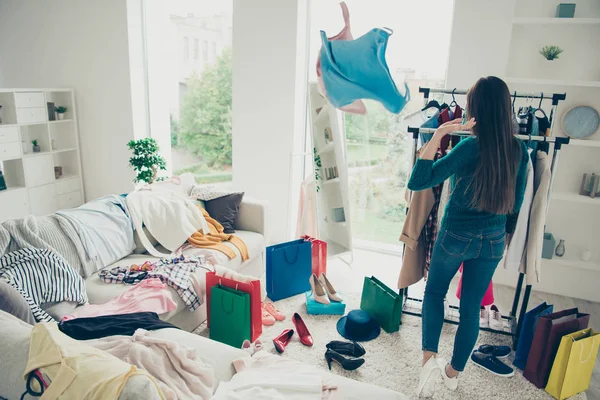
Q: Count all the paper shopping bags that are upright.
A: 8